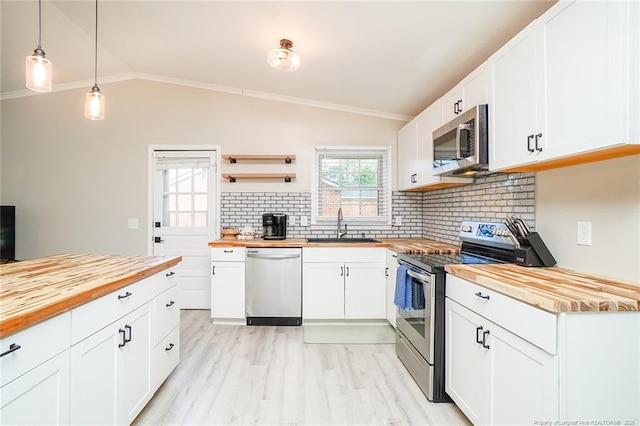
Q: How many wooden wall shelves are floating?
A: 2